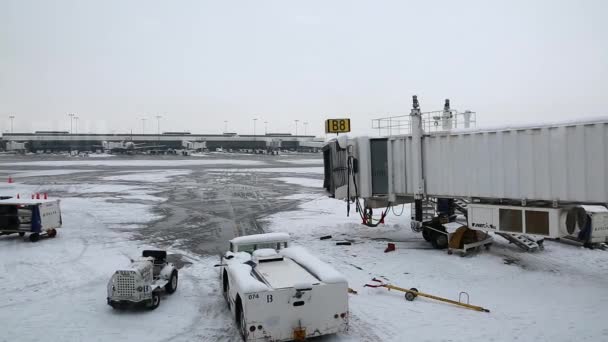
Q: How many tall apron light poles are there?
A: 10